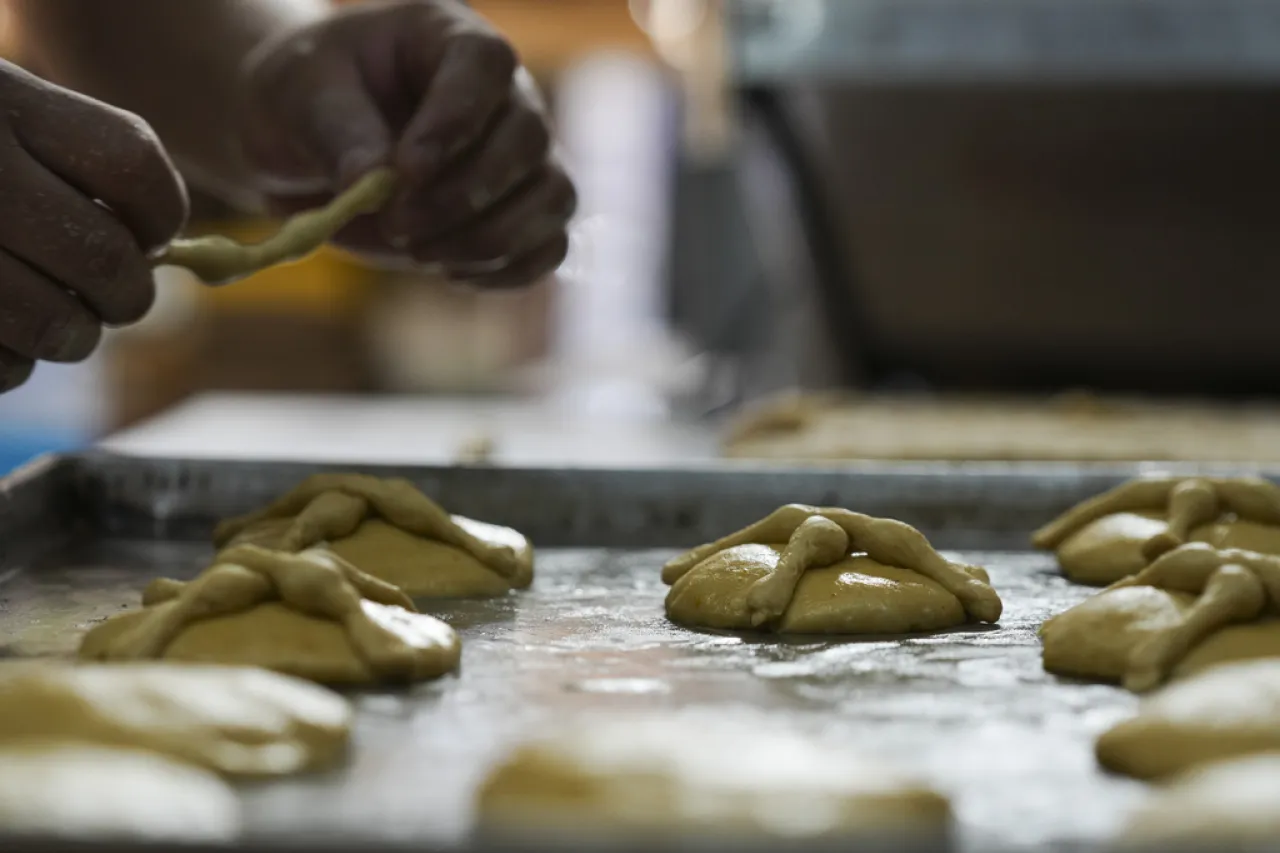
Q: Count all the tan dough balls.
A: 10